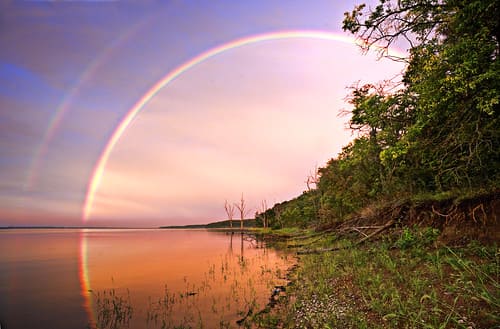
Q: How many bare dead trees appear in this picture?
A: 3